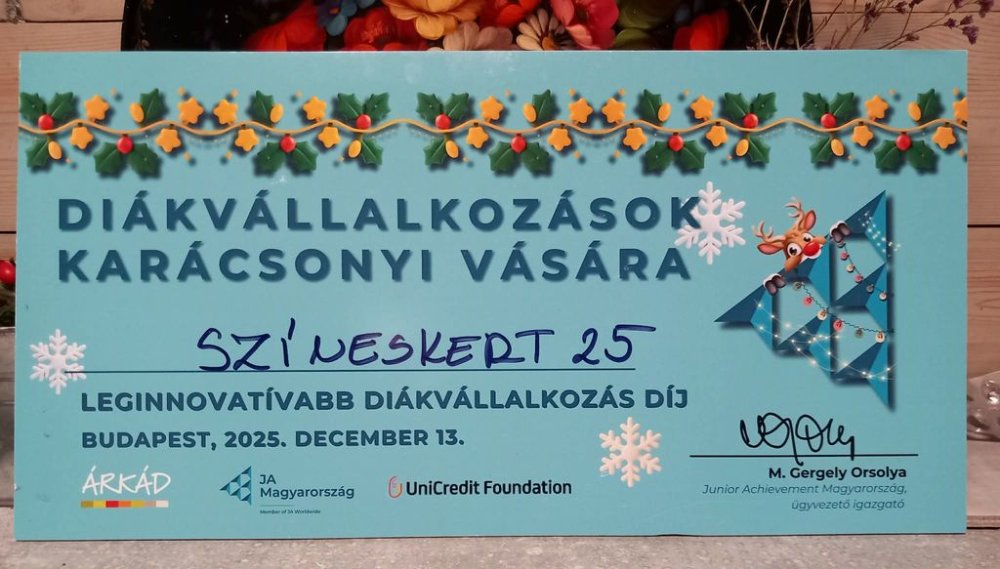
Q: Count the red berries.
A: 10